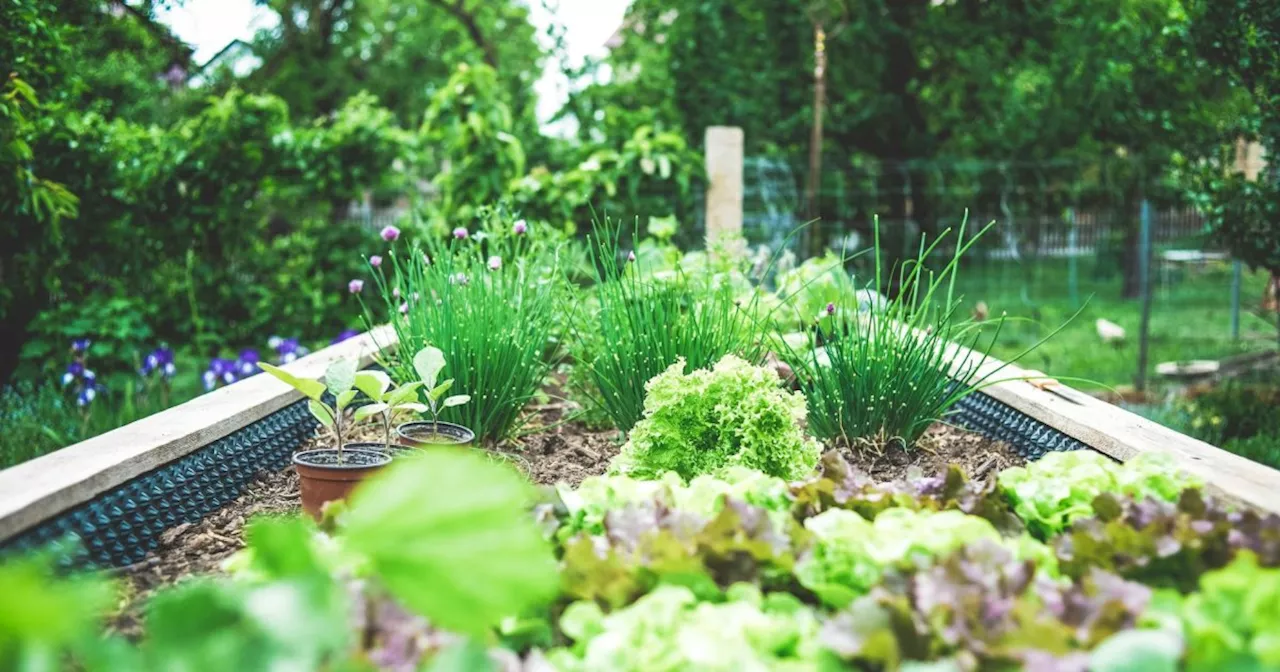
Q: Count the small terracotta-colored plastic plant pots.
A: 3